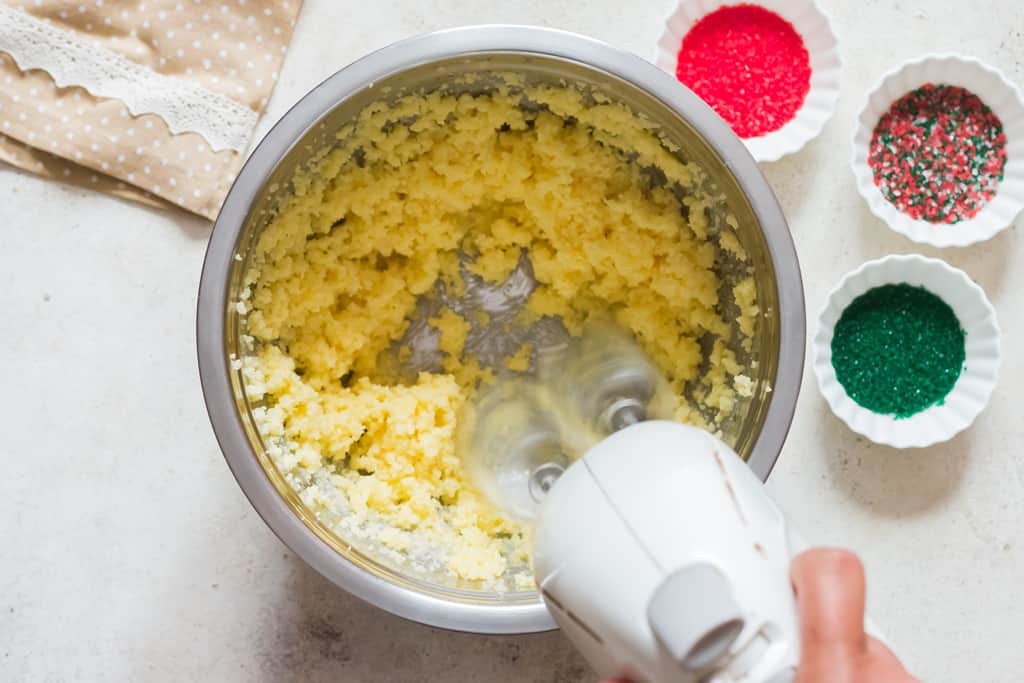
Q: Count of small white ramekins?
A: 3